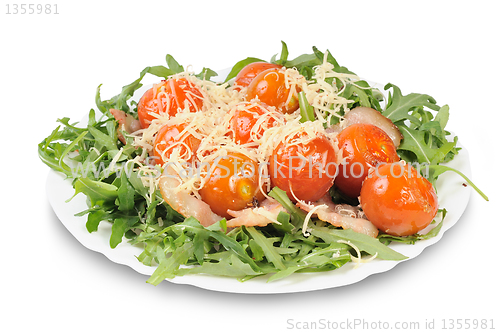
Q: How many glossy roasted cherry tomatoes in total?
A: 9